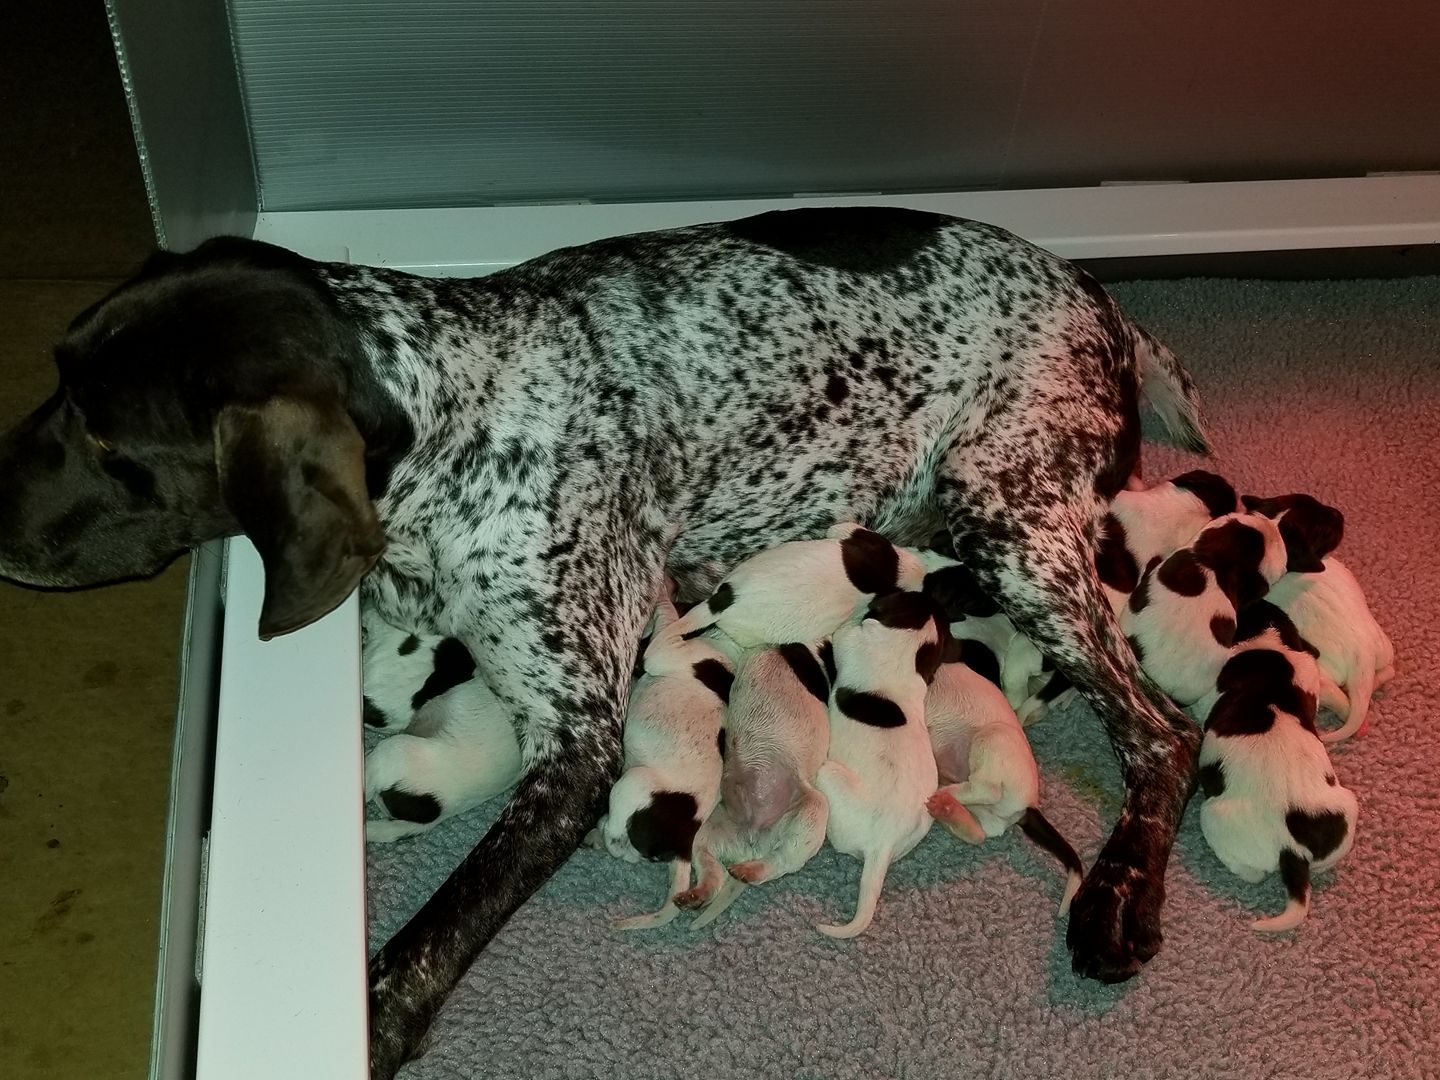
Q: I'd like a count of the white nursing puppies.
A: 12